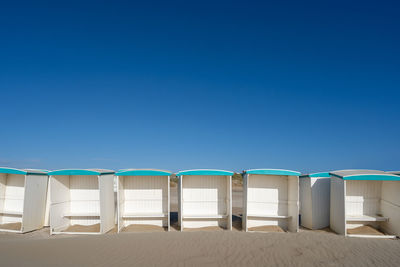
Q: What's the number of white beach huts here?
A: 7